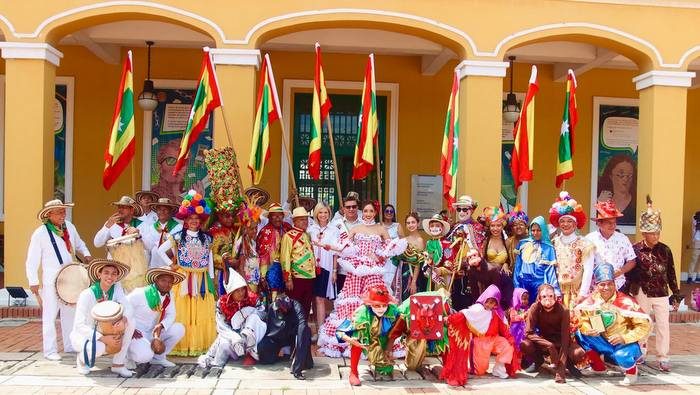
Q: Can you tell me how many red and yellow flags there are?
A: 8